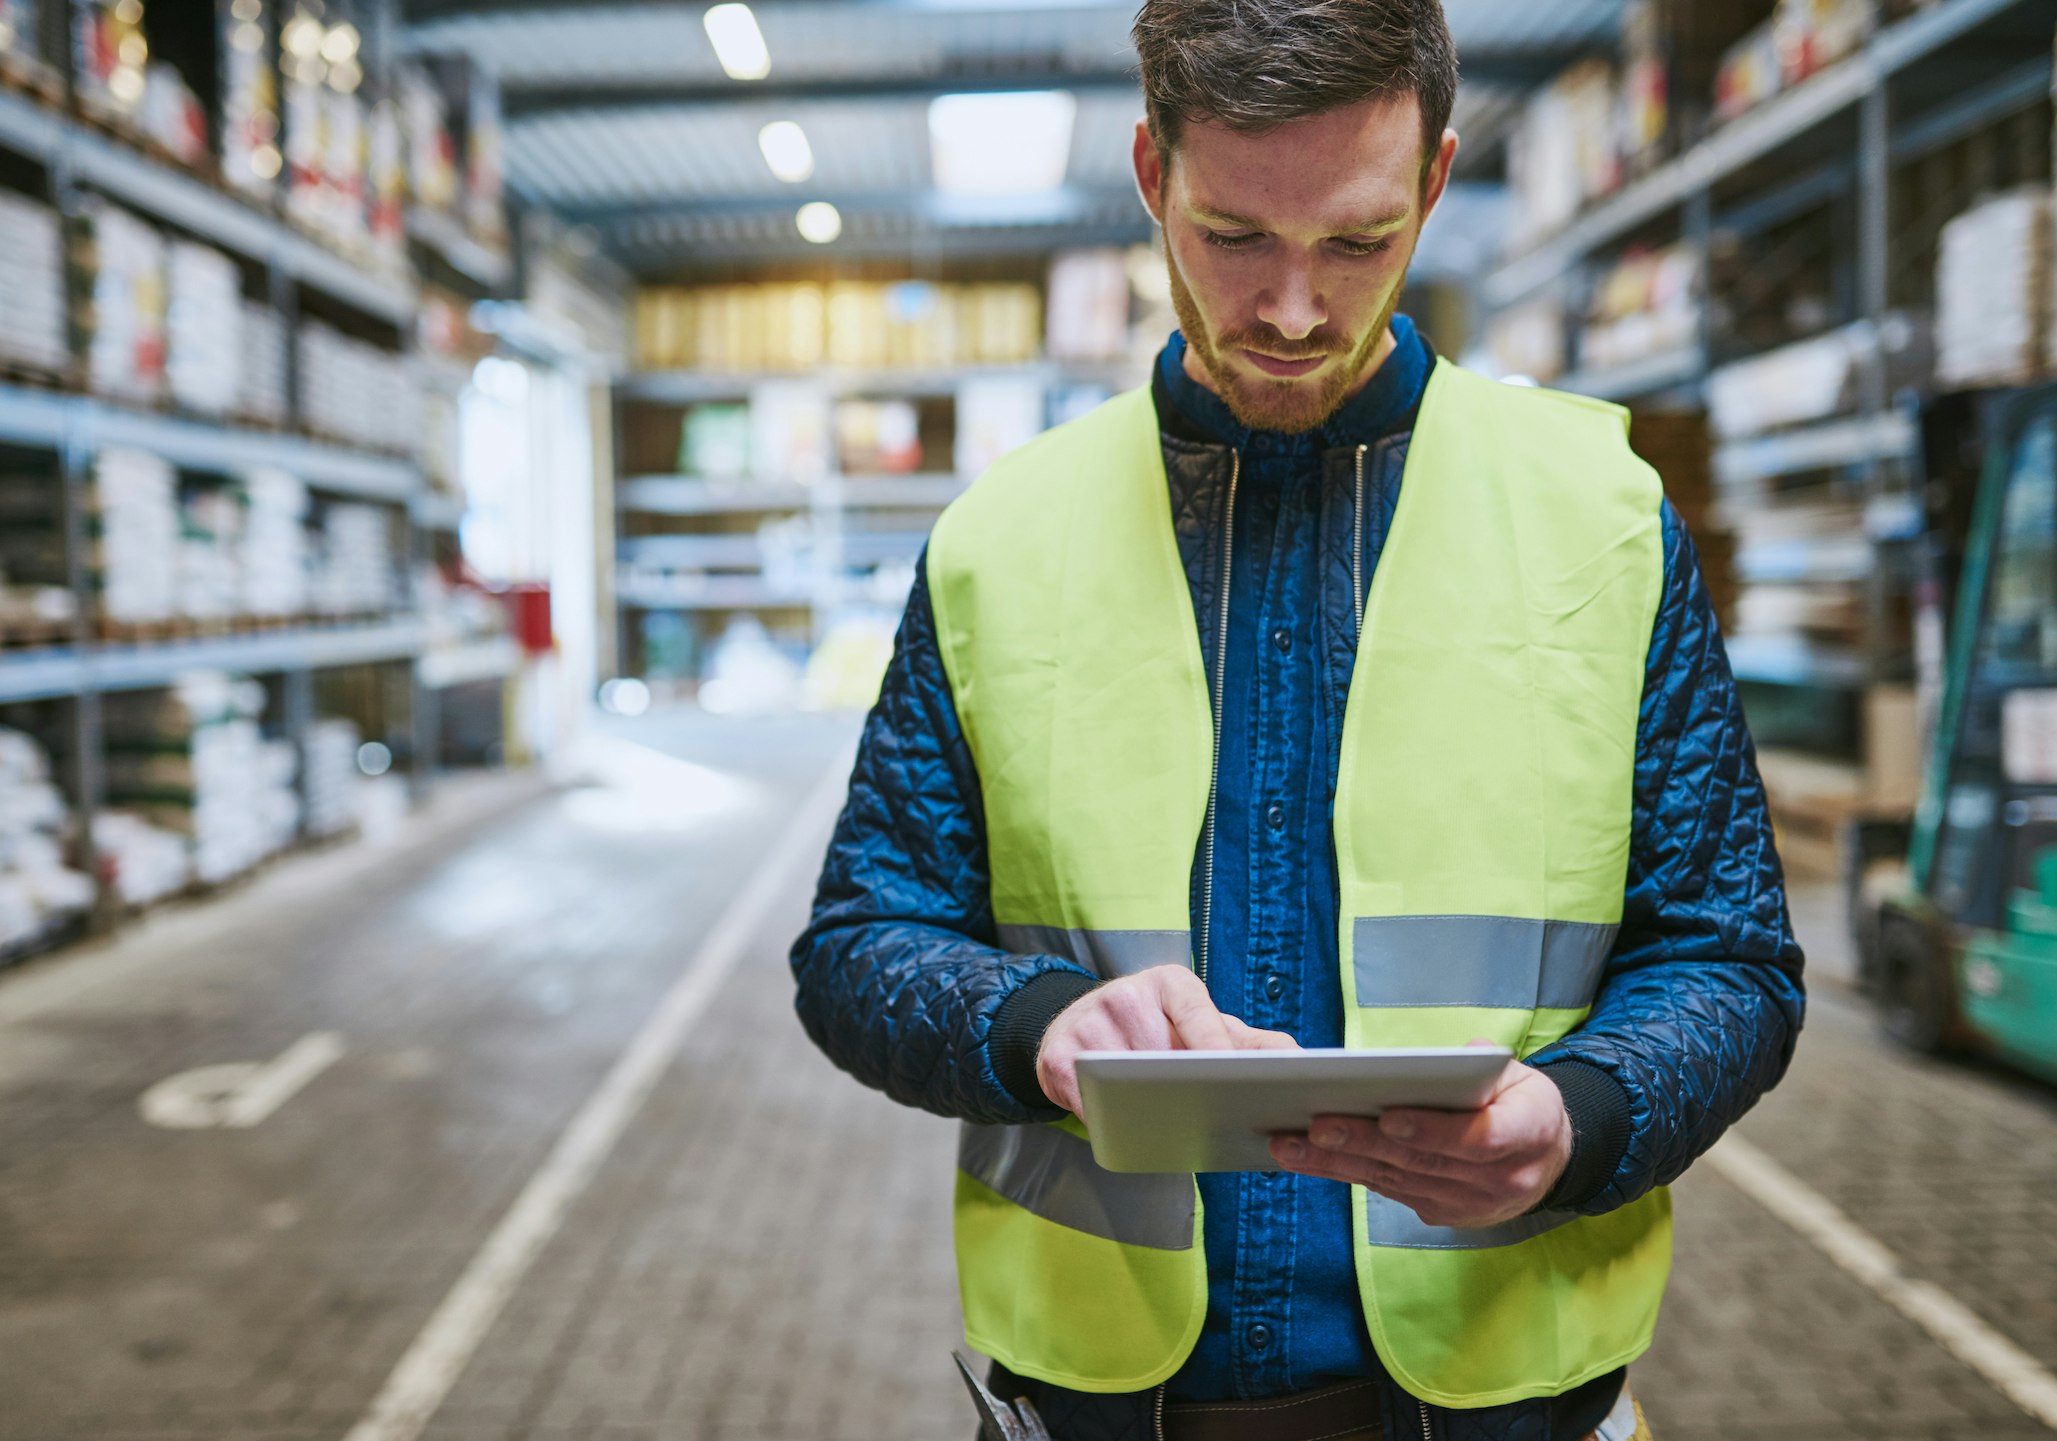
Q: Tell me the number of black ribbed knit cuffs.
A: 2